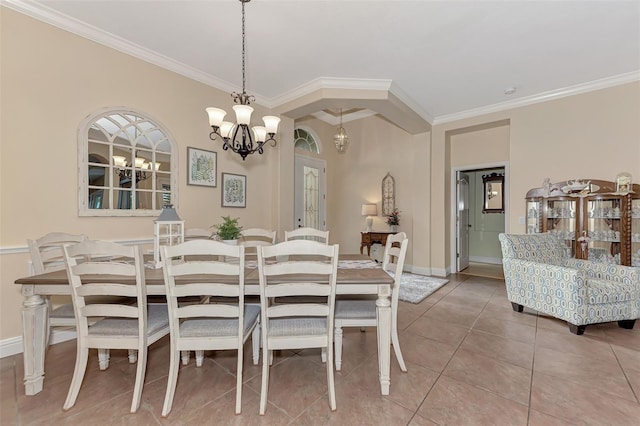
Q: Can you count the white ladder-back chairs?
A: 8